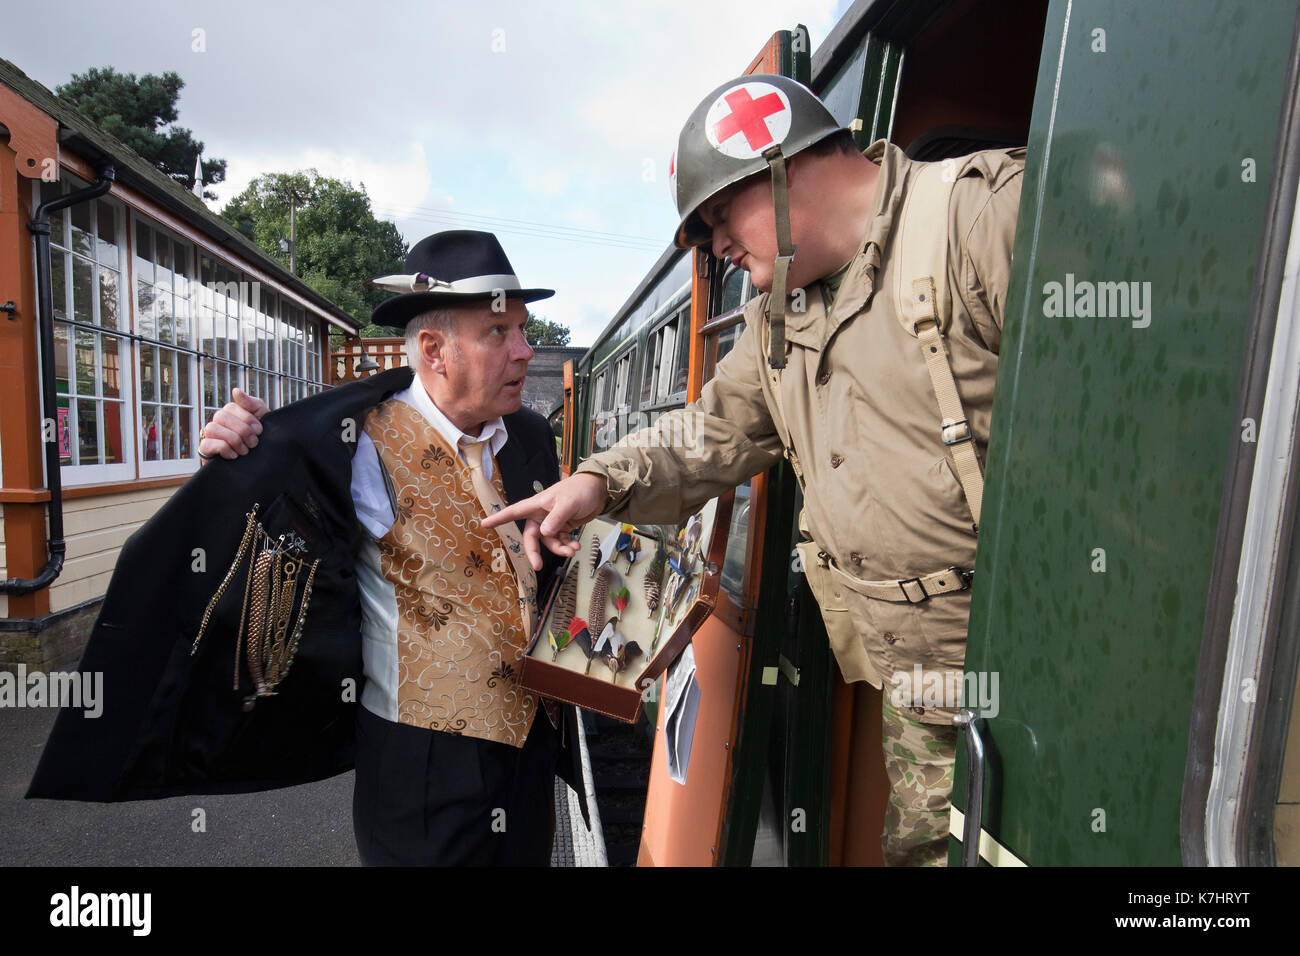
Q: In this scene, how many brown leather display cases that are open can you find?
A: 1